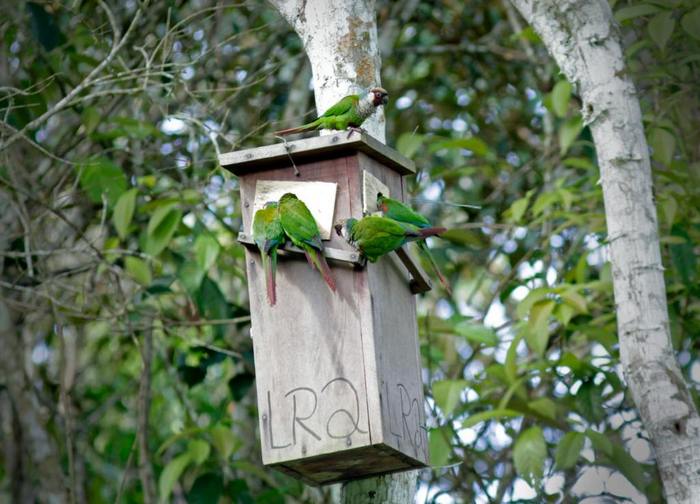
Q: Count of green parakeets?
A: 5